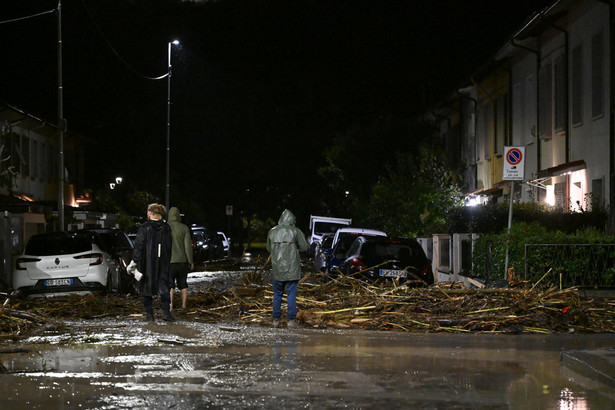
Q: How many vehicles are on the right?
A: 4